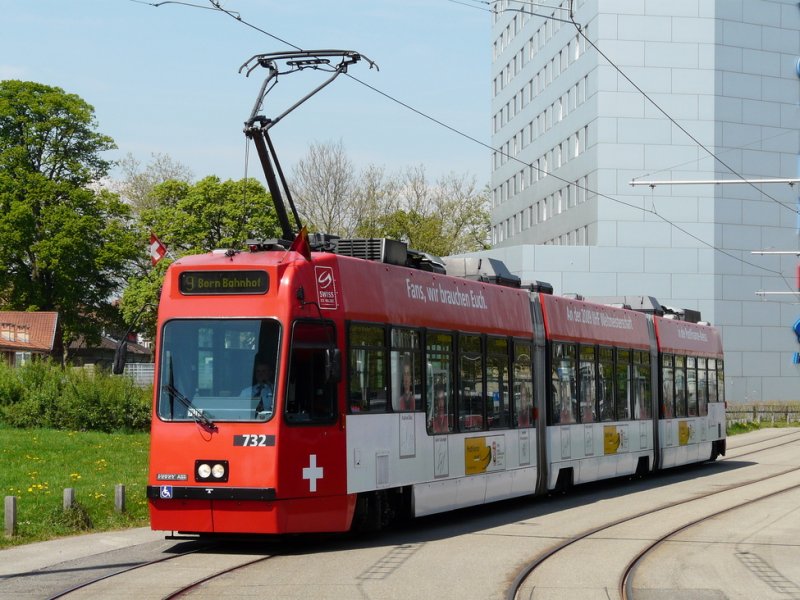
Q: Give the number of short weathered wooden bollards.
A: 3